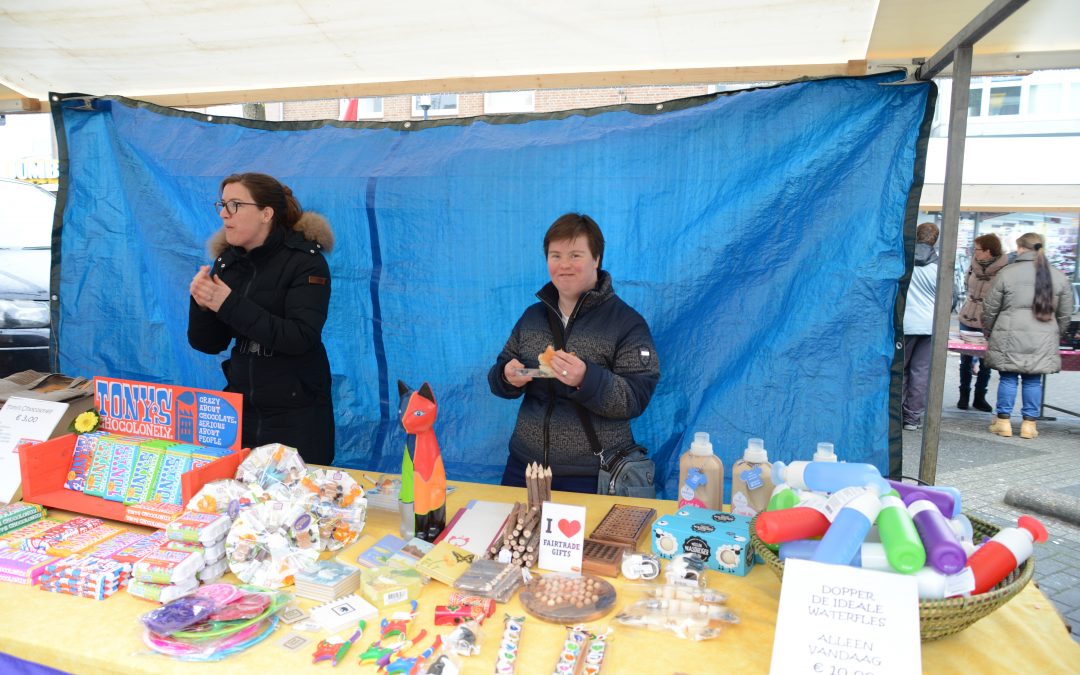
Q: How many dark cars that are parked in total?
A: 1